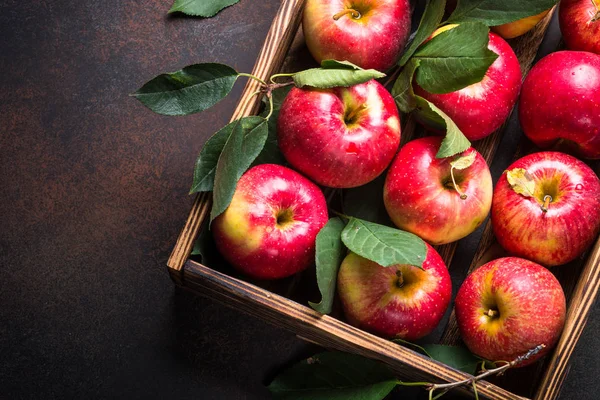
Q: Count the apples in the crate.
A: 11